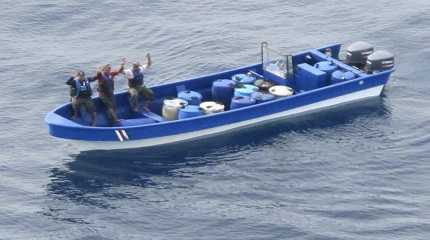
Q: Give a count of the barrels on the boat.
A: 13